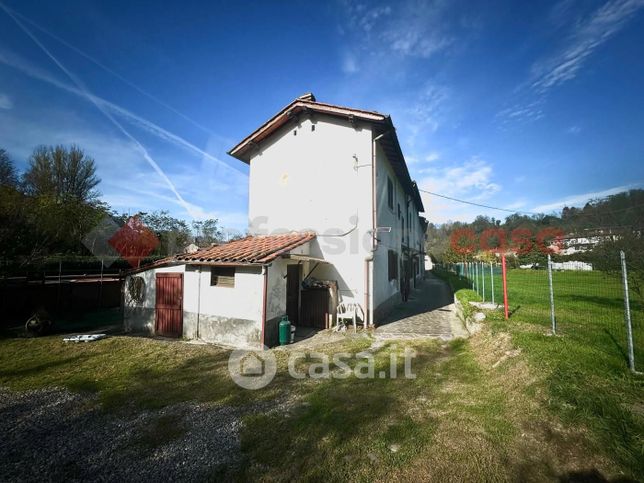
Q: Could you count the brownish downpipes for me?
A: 2